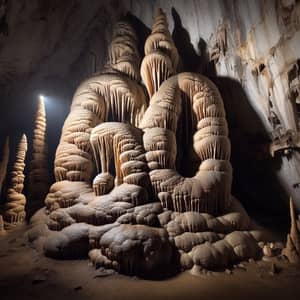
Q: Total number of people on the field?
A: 0